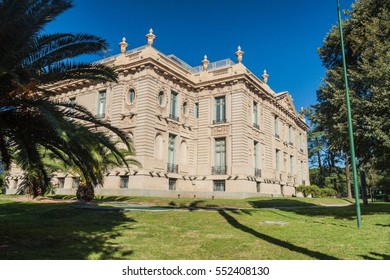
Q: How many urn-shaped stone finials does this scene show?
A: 5